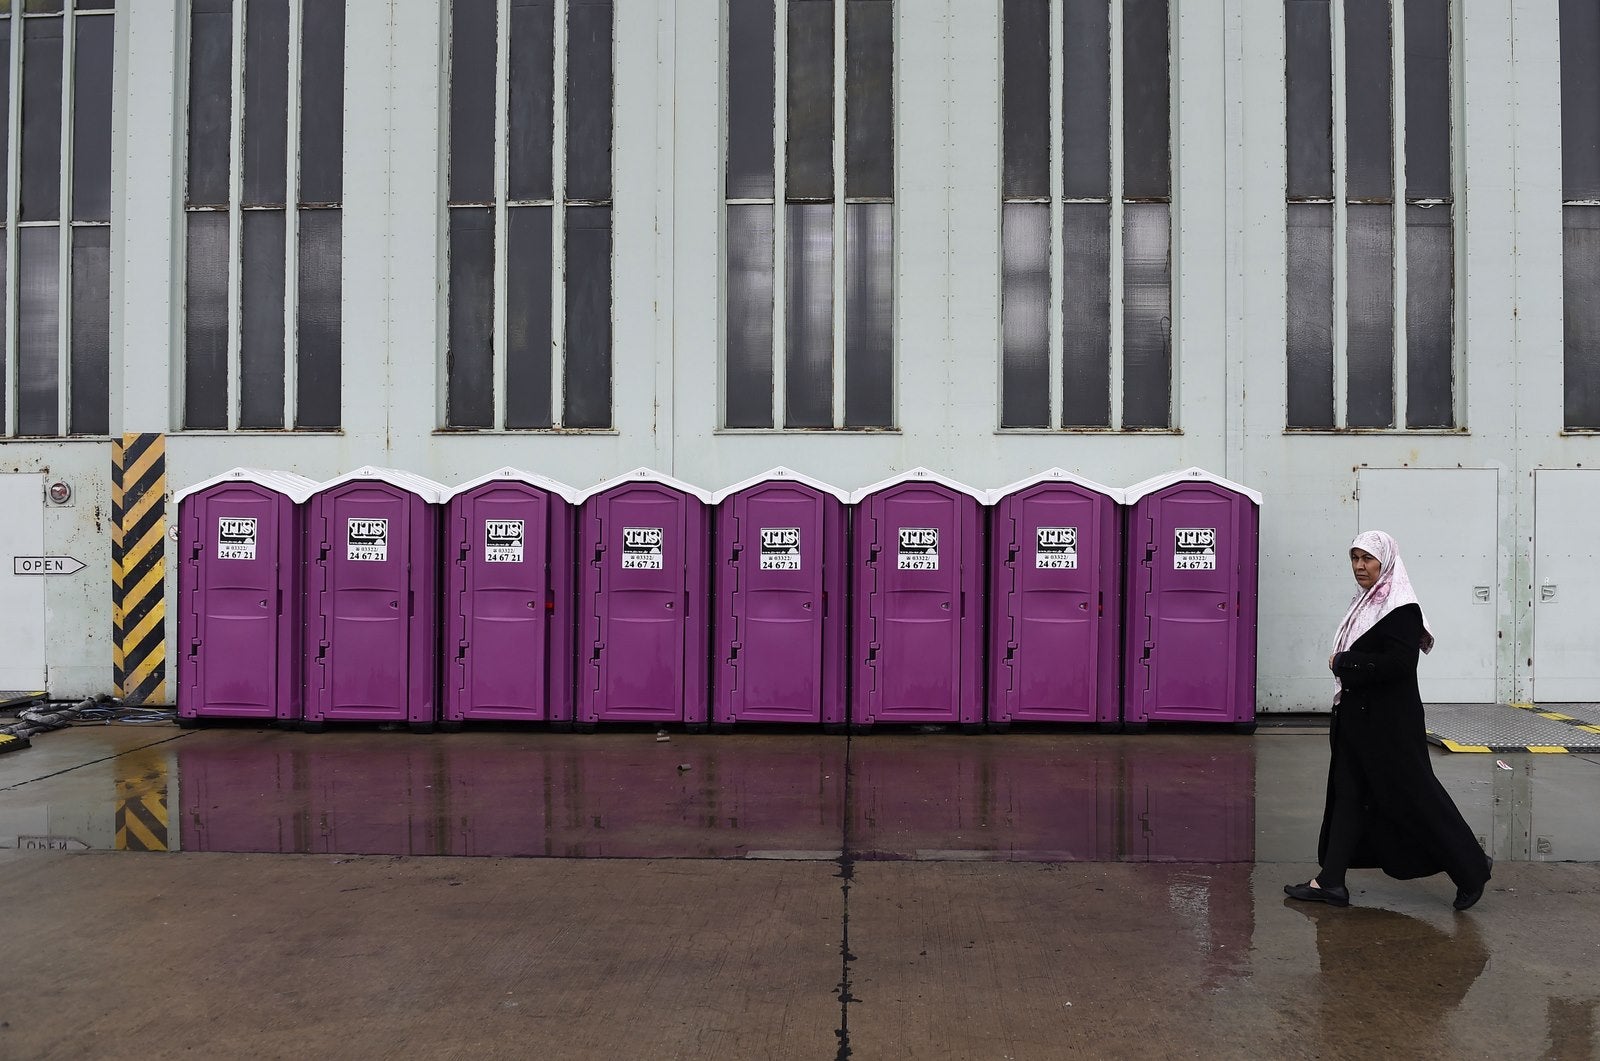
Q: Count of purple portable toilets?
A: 8